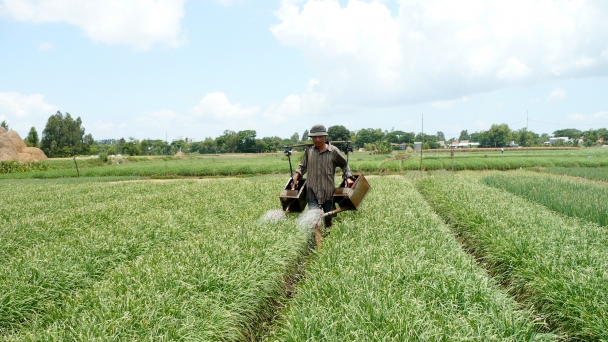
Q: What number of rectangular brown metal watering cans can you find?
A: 2